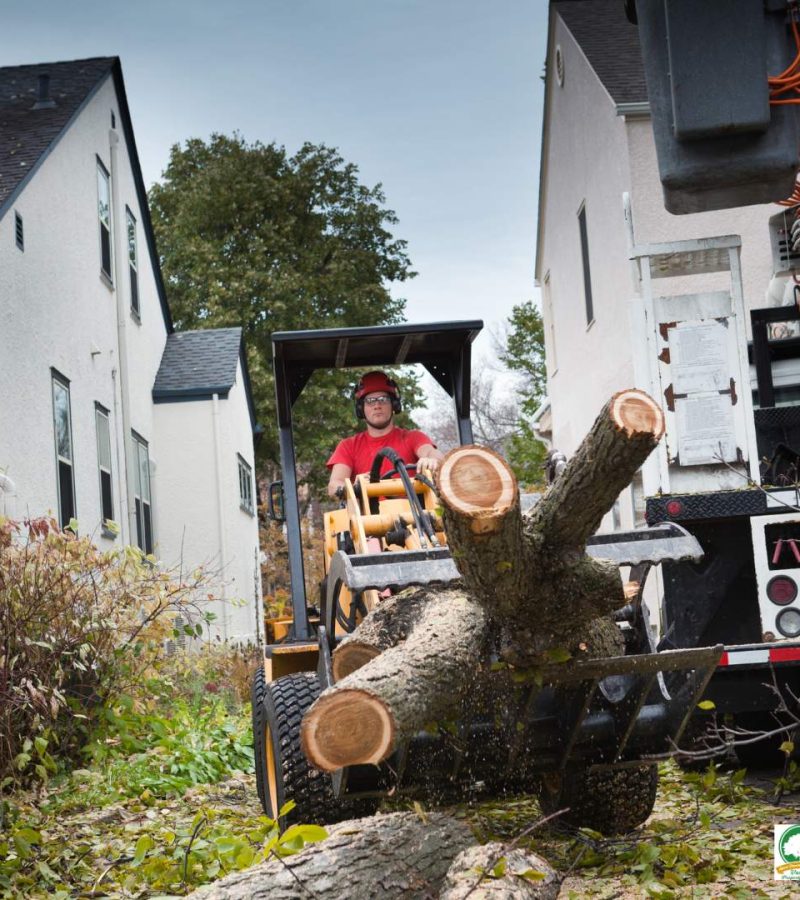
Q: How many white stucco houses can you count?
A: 2